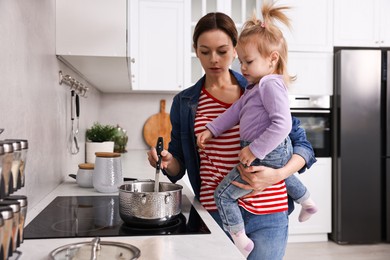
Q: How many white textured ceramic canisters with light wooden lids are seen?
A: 2